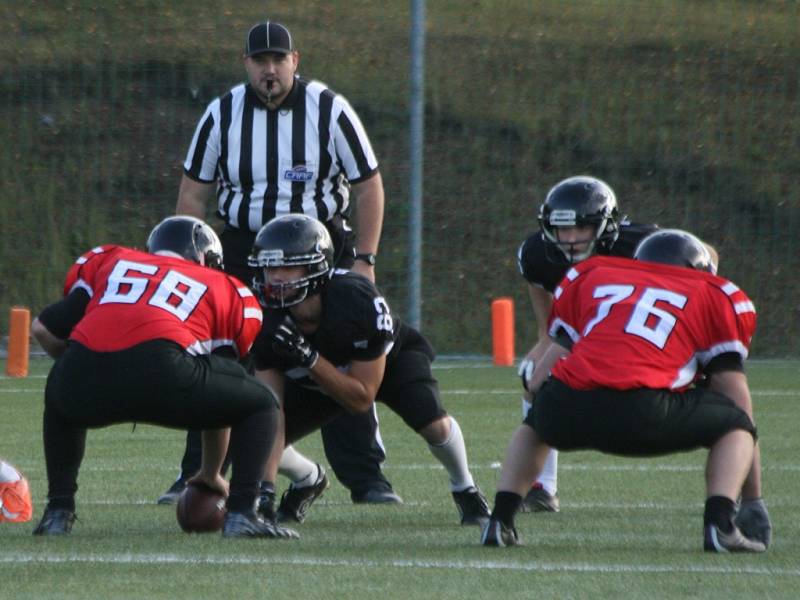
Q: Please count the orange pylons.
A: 2